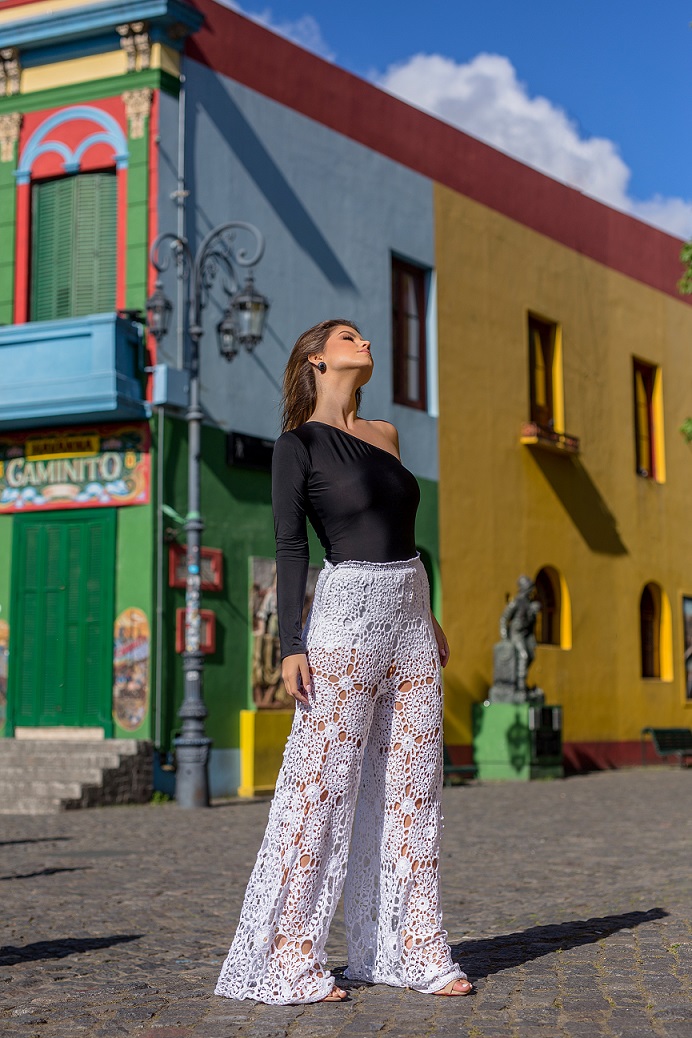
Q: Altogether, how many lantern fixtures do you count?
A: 3